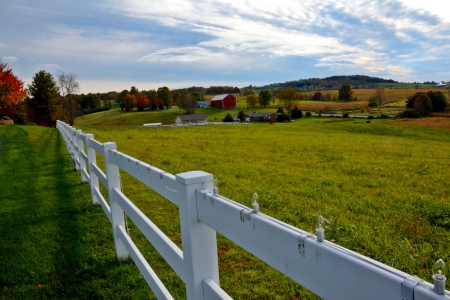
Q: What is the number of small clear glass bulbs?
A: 4